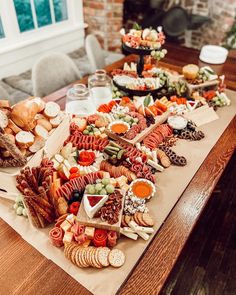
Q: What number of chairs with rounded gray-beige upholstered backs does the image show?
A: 2